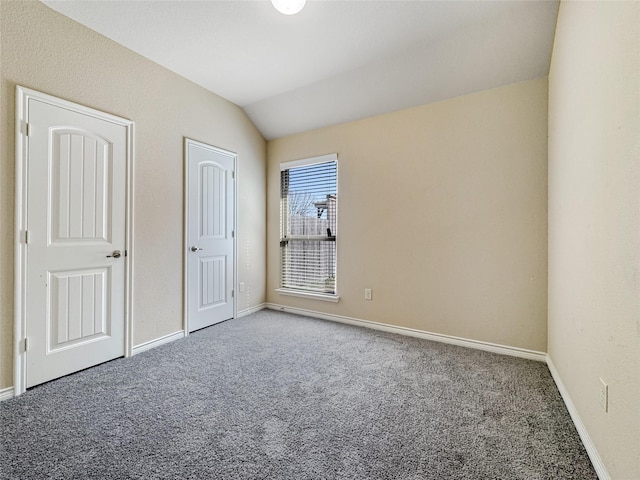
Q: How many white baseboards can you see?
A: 5